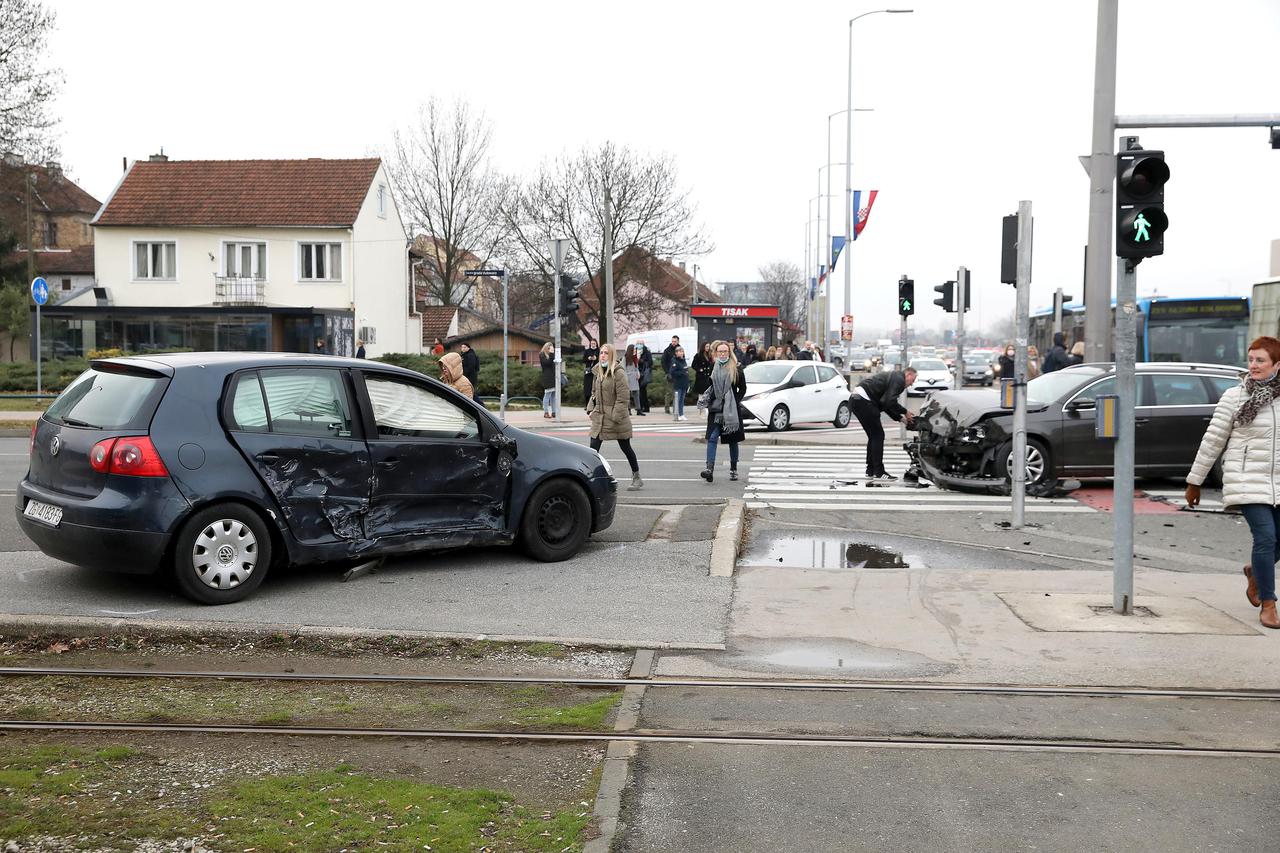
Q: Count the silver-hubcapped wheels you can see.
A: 4